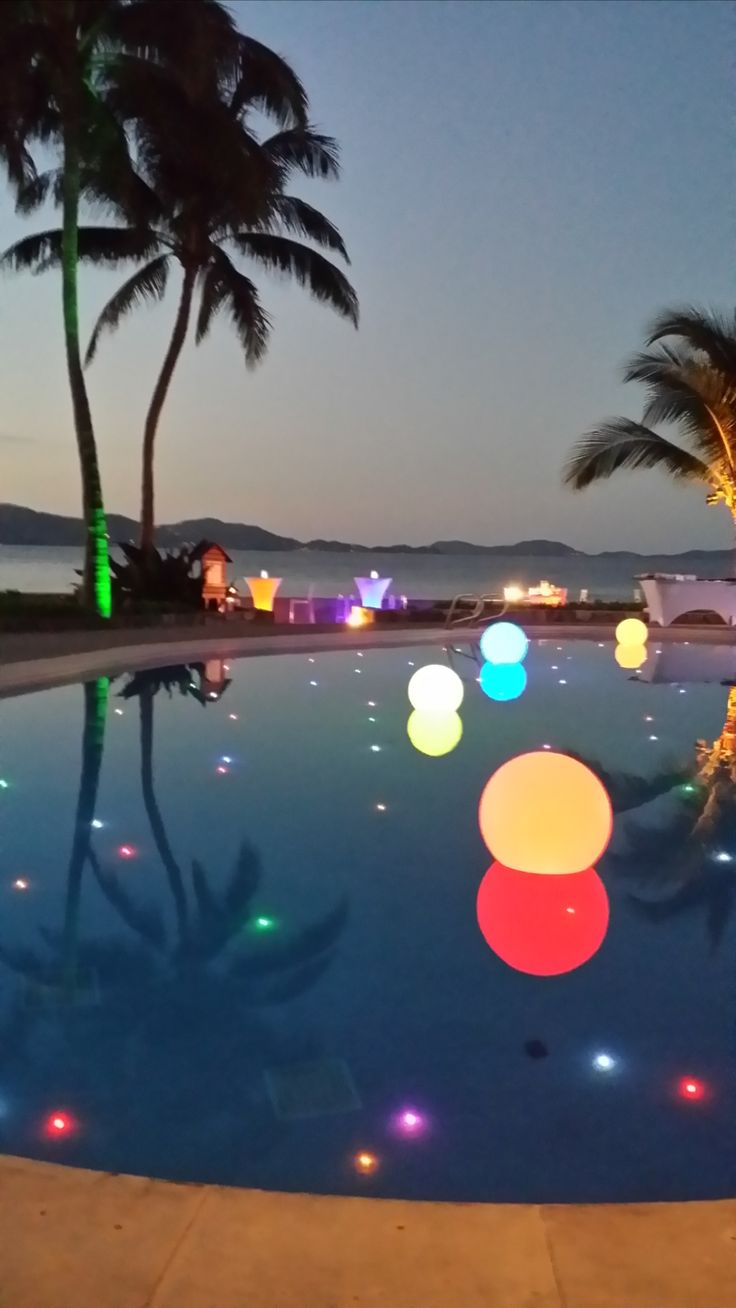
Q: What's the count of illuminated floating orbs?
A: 4